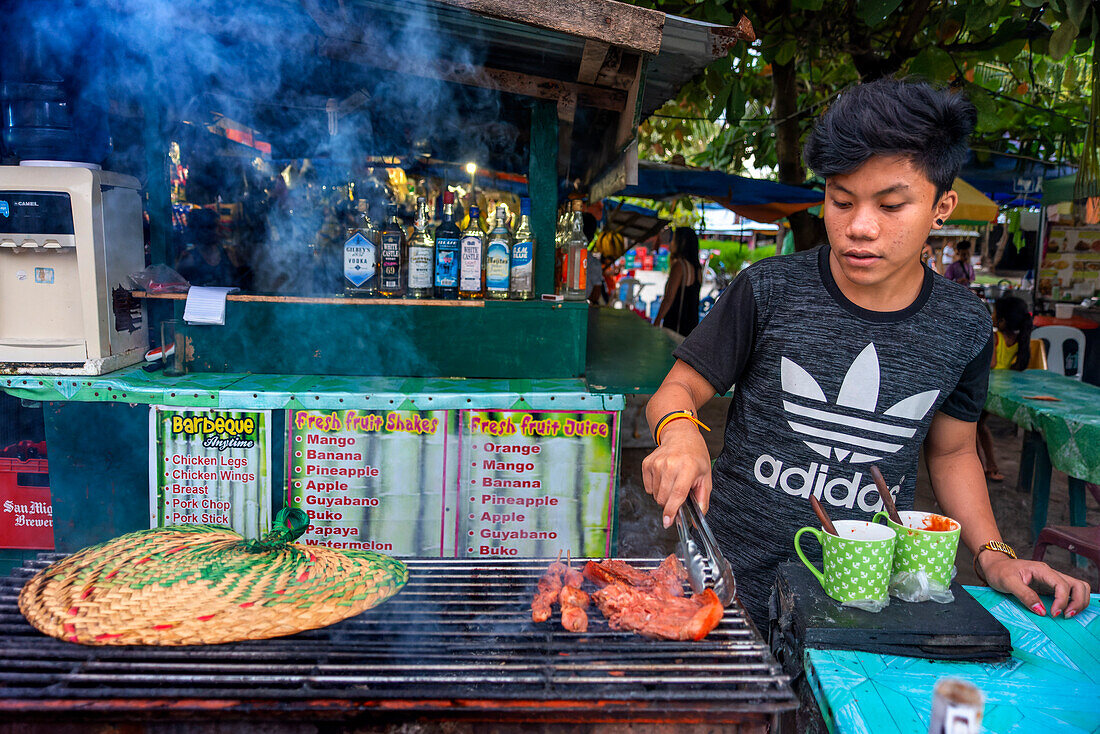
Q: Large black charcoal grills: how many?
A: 1